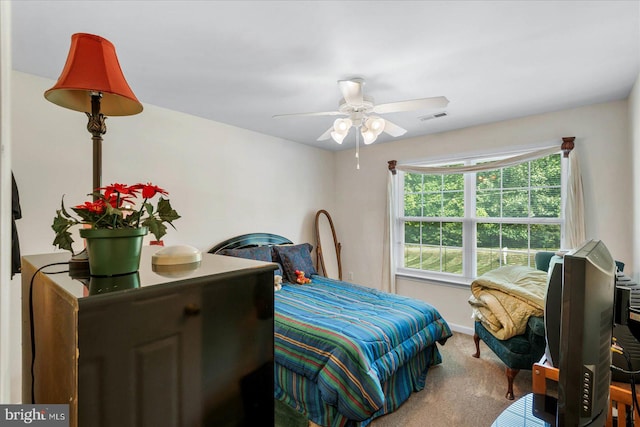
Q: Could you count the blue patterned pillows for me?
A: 2